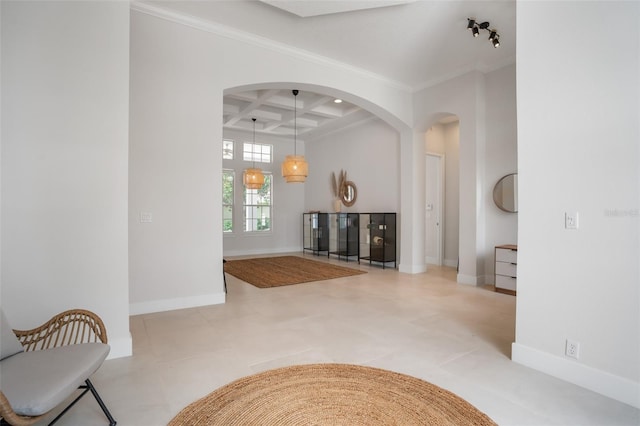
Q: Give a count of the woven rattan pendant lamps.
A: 2